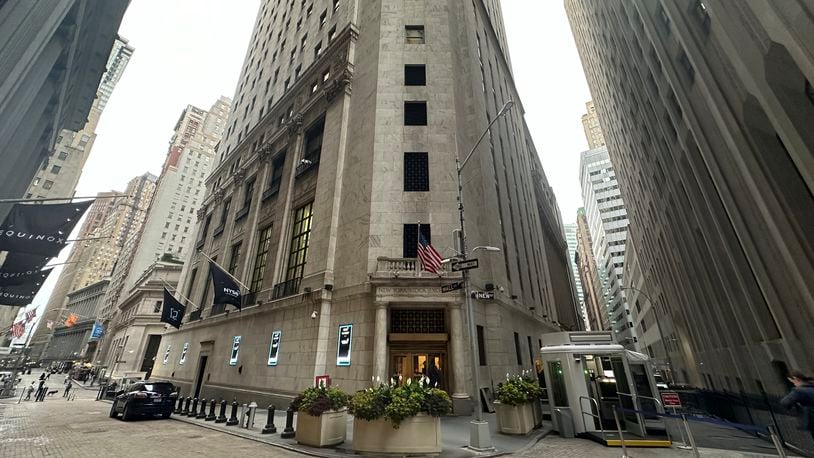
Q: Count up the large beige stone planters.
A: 3